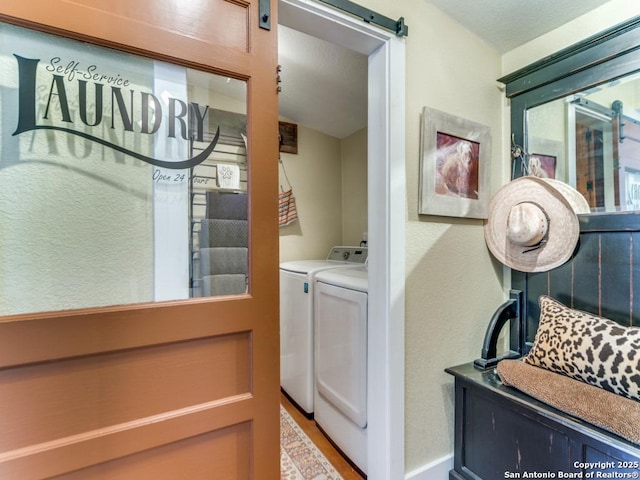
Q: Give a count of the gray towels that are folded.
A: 4